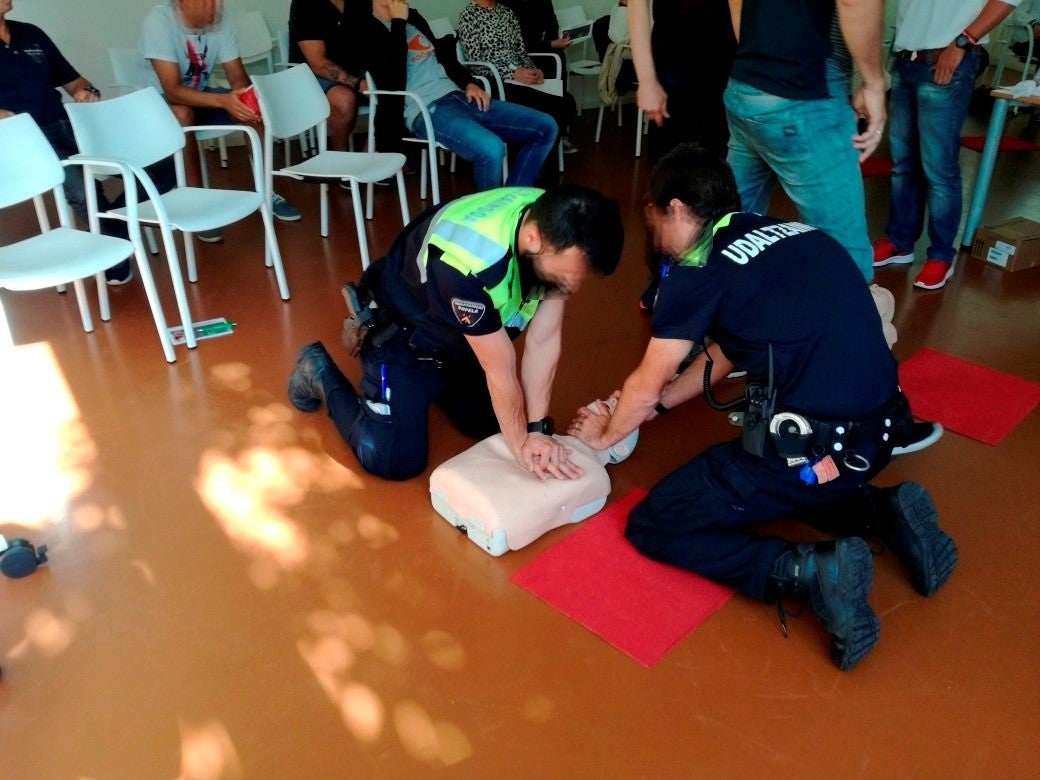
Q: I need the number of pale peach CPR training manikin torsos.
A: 1